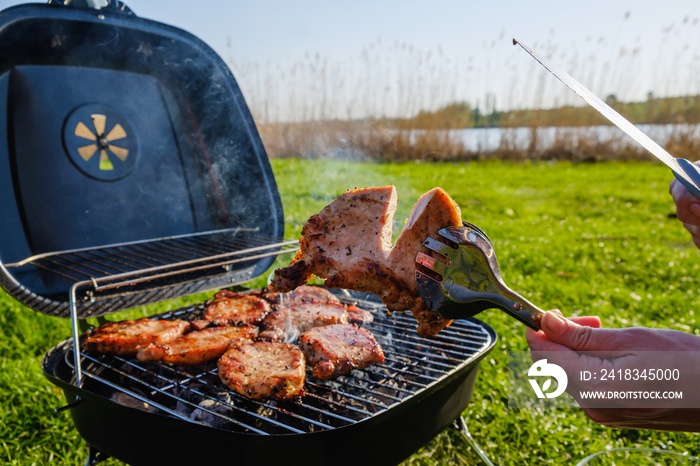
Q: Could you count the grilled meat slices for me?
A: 8